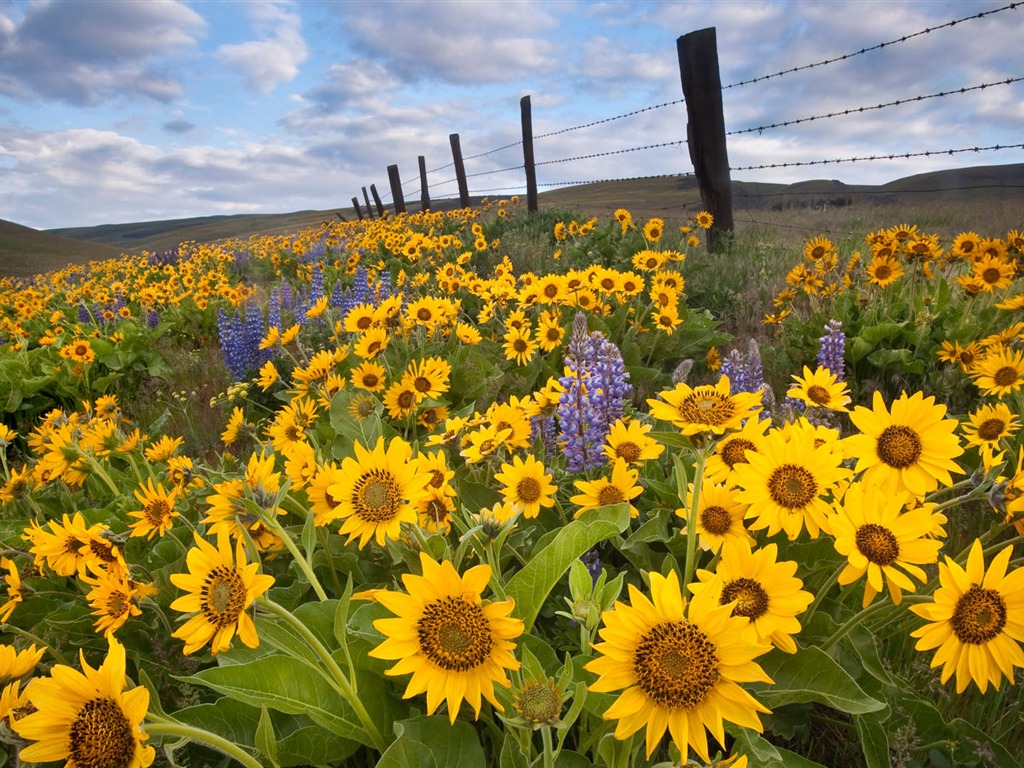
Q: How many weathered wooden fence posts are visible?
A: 9